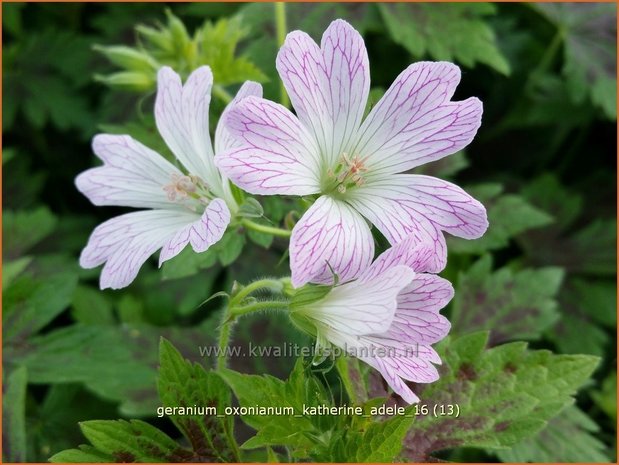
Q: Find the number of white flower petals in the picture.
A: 15